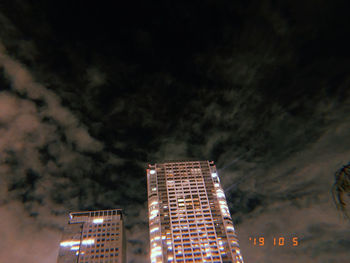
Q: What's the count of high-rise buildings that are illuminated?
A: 2